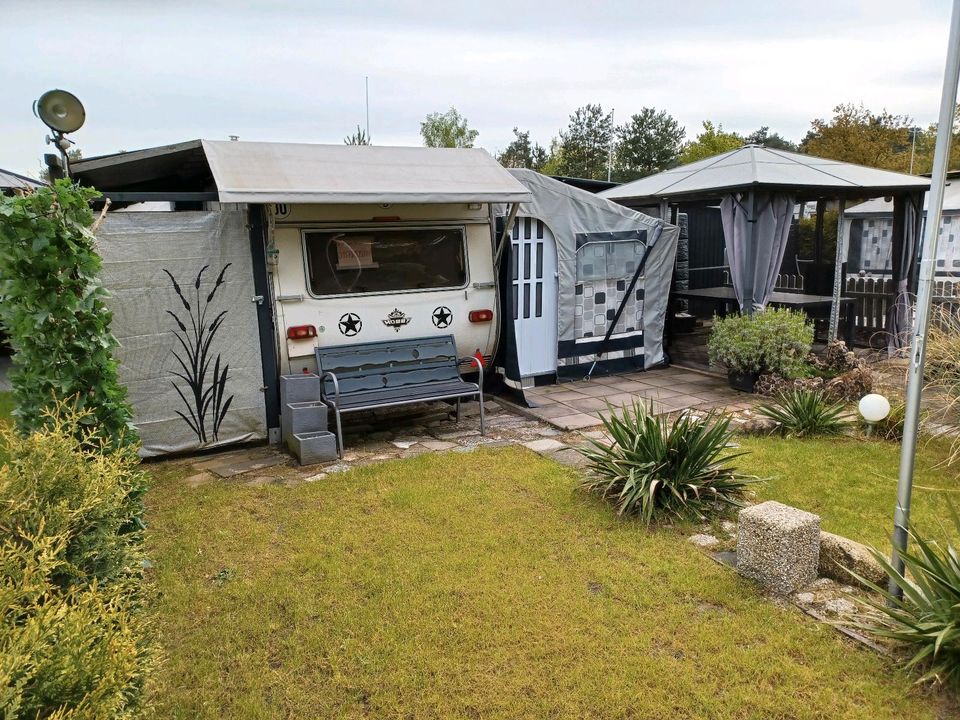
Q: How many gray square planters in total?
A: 3